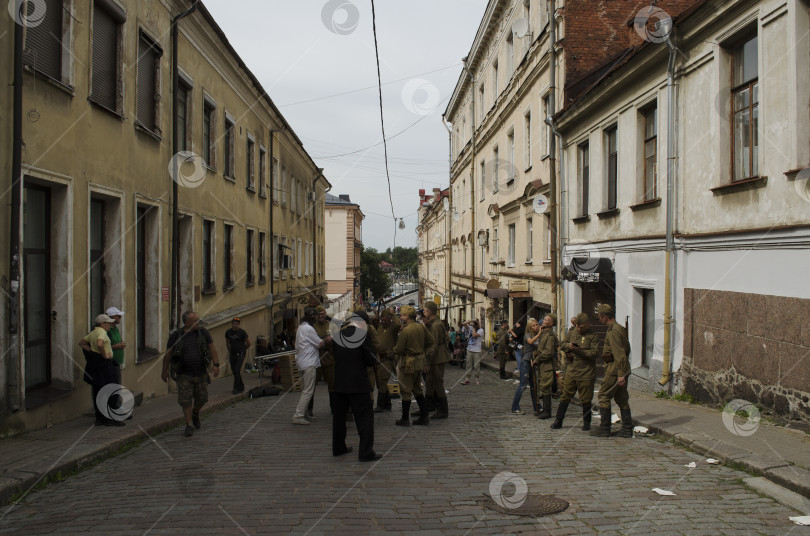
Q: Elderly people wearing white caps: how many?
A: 2